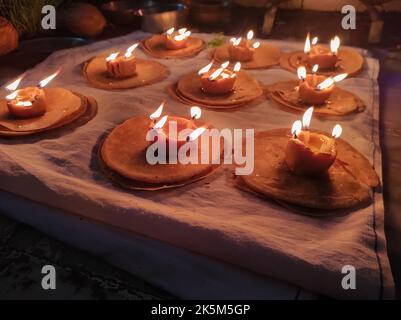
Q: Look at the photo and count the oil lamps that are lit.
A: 9